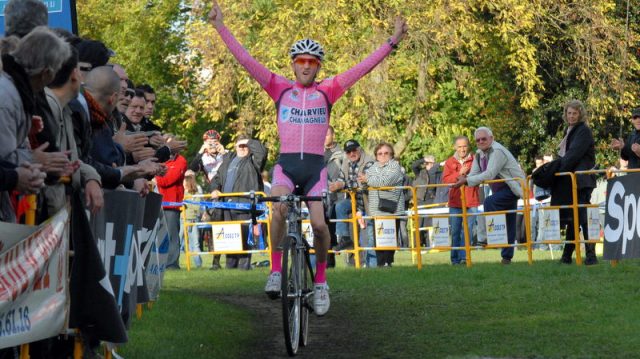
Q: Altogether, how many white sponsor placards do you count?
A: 7